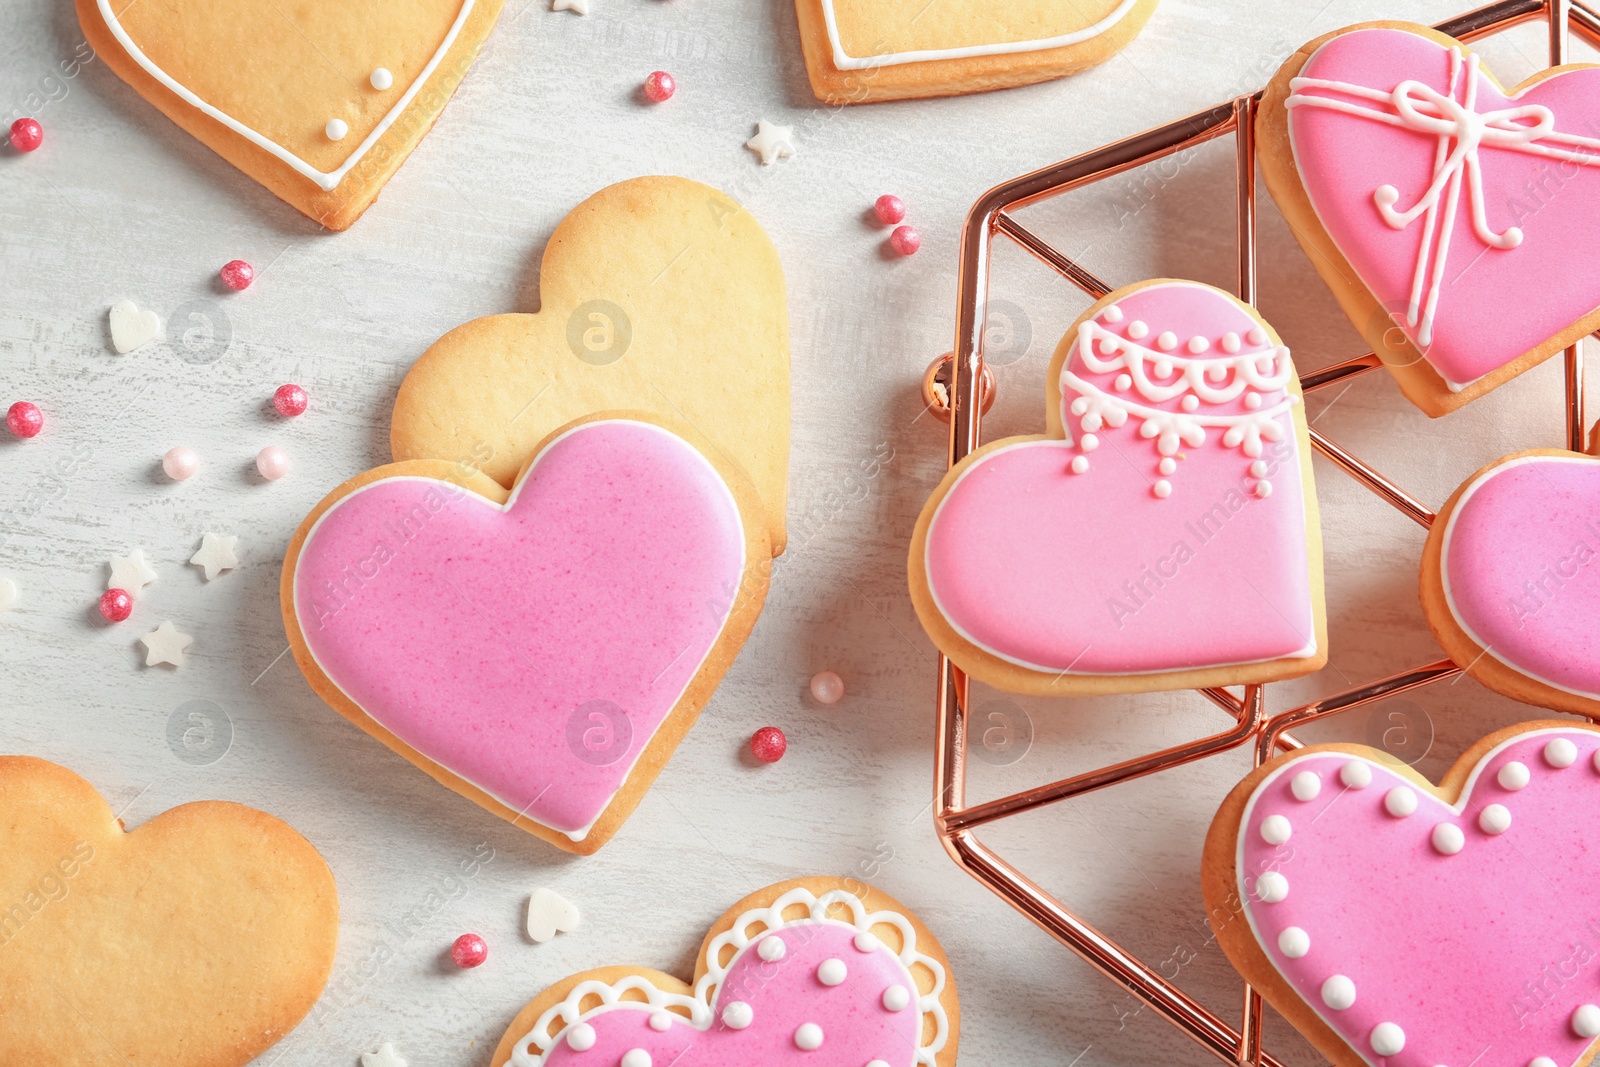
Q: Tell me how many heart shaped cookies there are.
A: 10